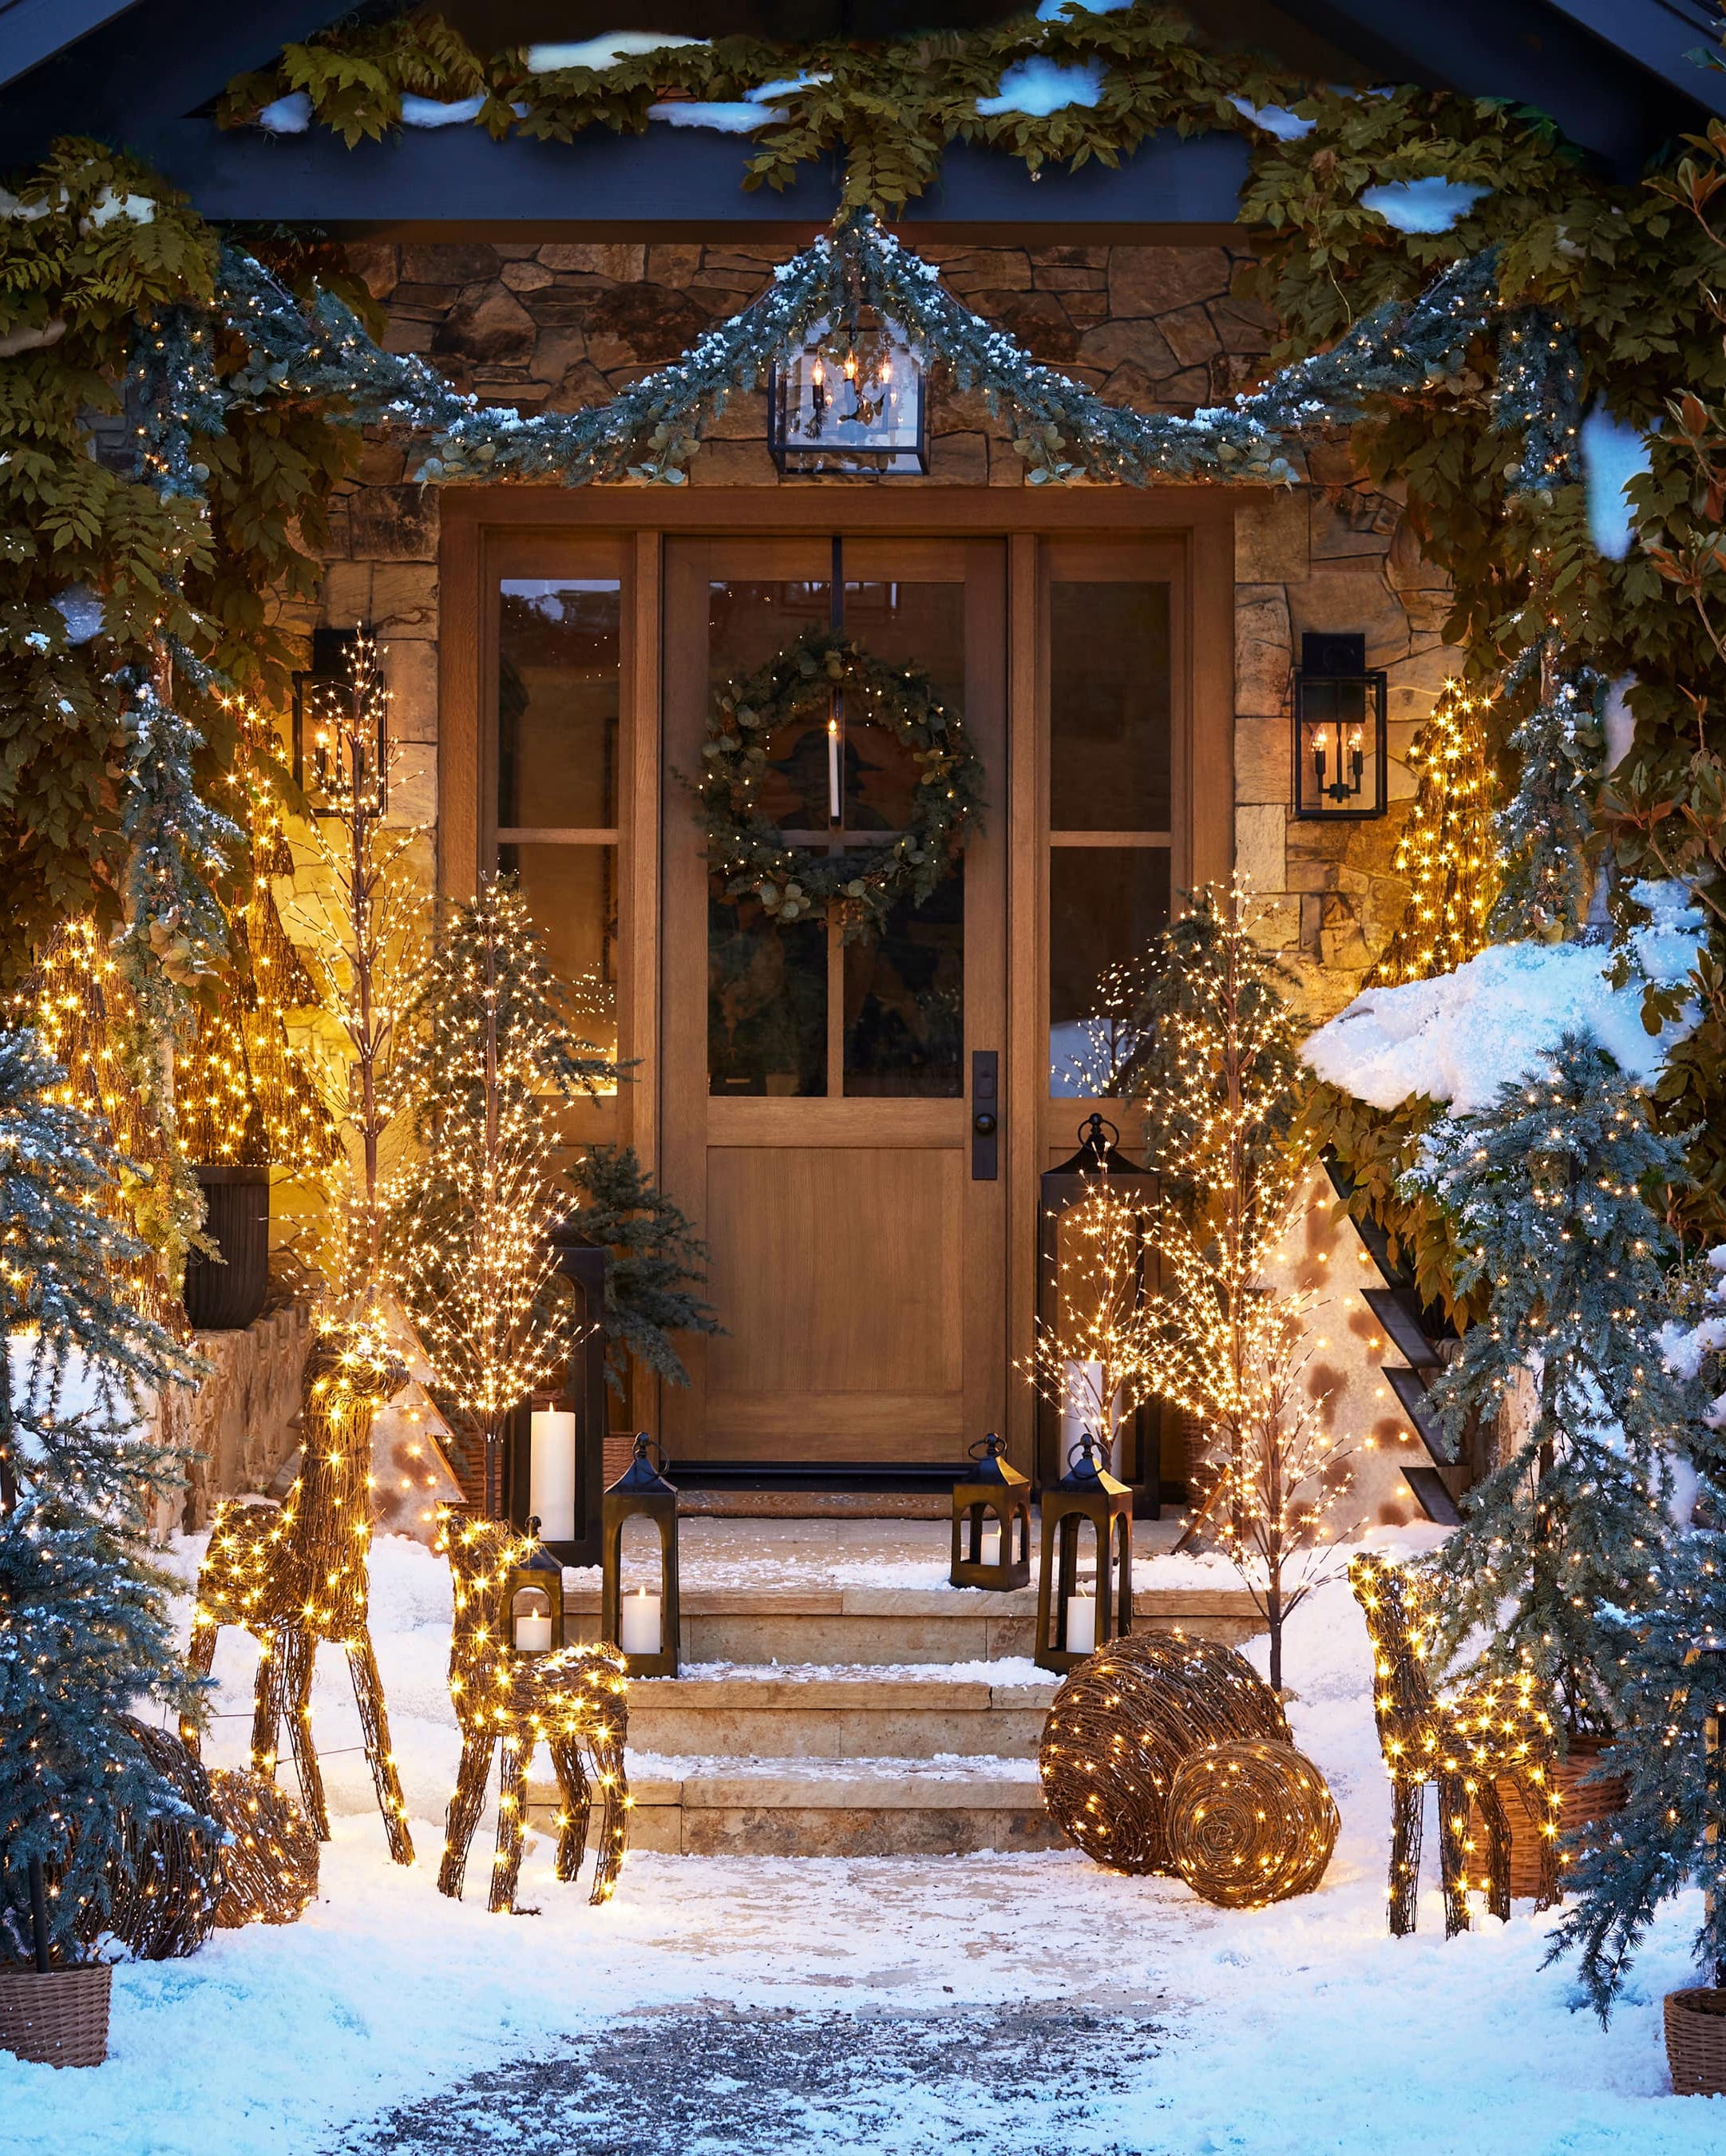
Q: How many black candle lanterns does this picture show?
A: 6